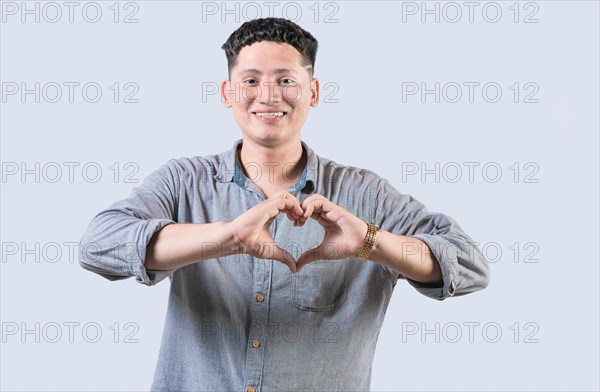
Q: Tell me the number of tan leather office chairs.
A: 0